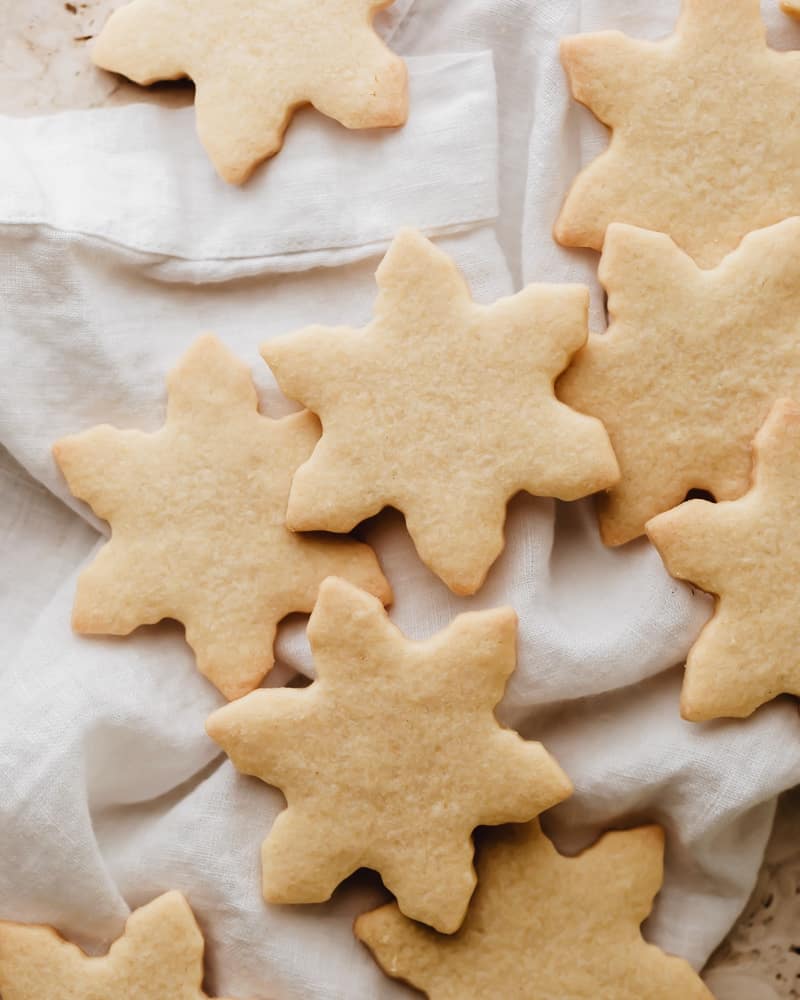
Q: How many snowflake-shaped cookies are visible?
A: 9